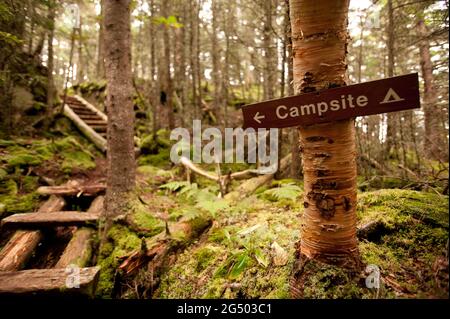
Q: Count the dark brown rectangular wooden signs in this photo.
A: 1